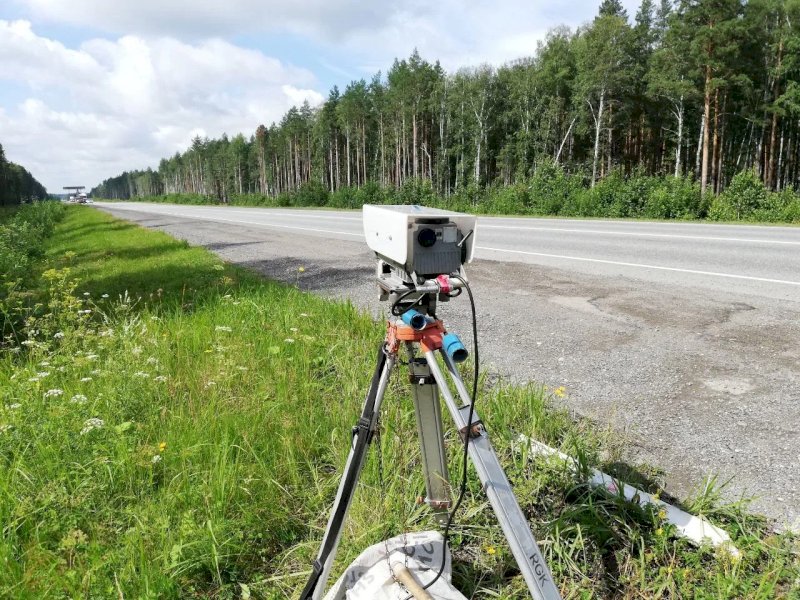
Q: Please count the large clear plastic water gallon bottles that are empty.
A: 0